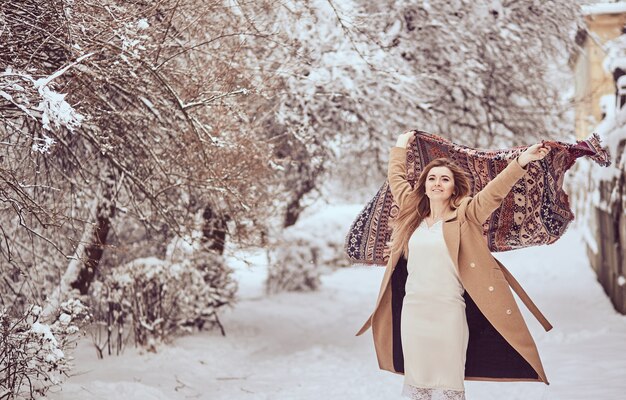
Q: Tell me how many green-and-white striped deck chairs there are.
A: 0